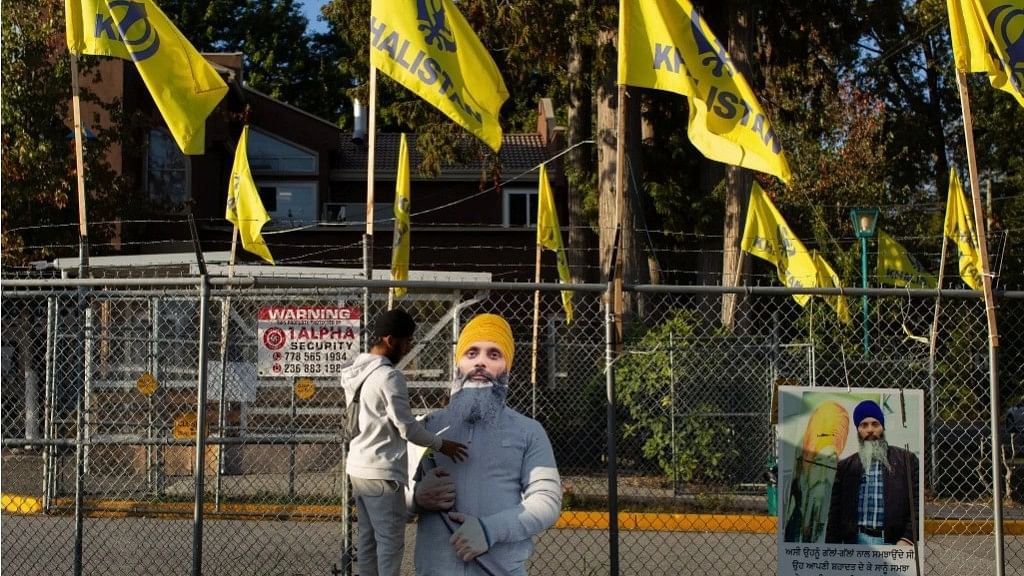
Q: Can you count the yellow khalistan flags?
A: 11